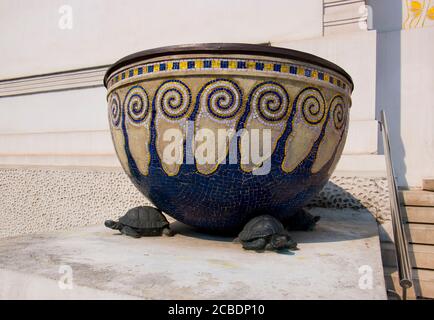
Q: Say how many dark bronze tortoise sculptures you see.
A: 3